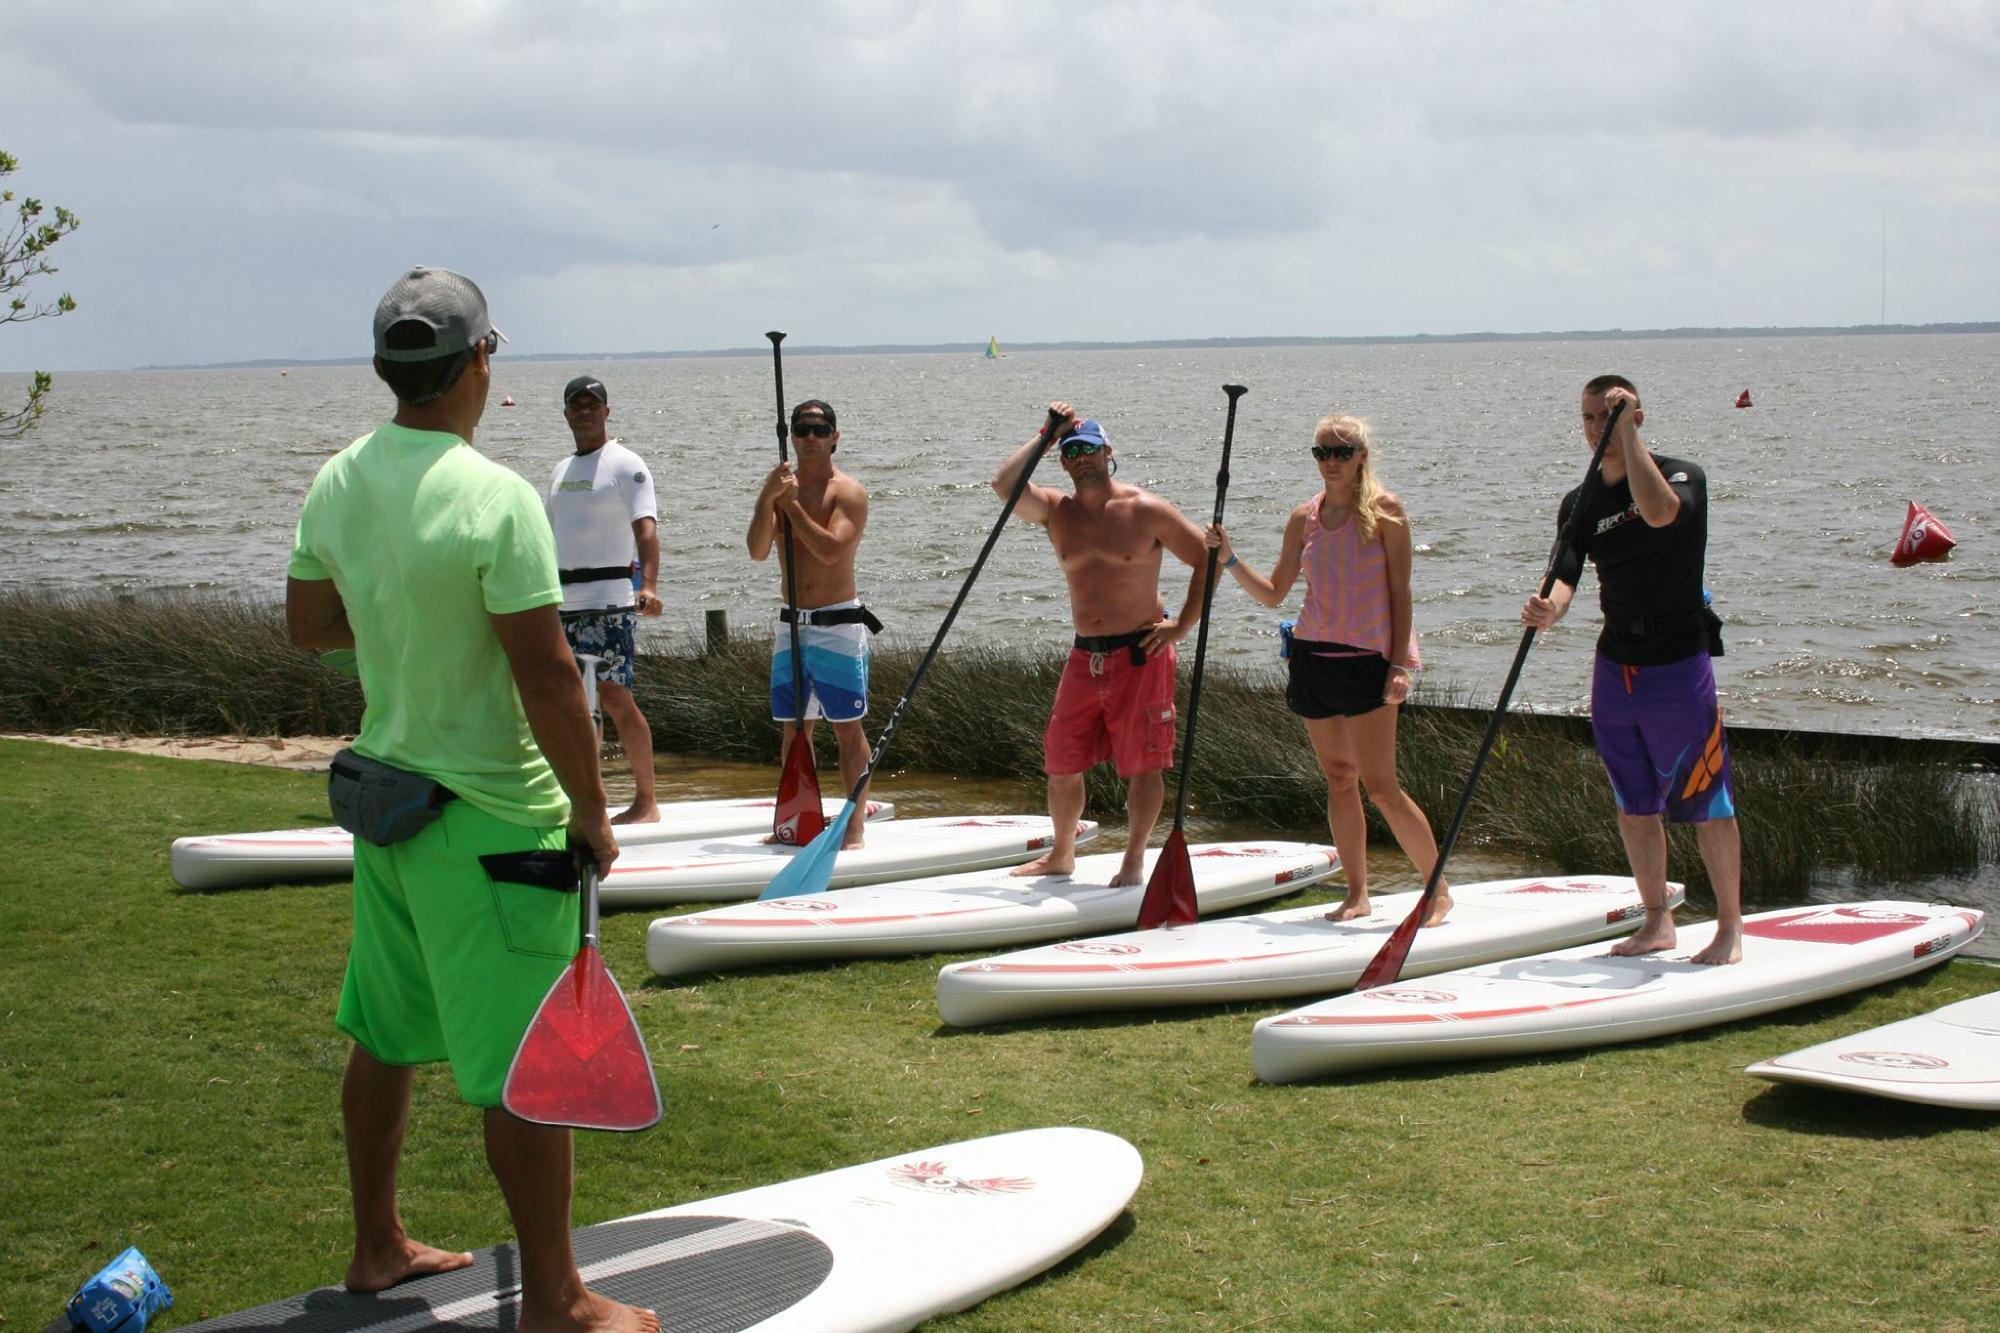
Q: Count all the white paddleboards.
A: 7